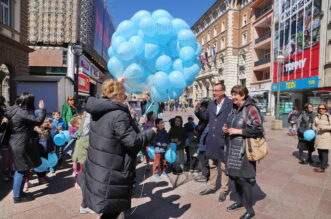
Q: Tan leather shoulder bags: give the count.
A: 1